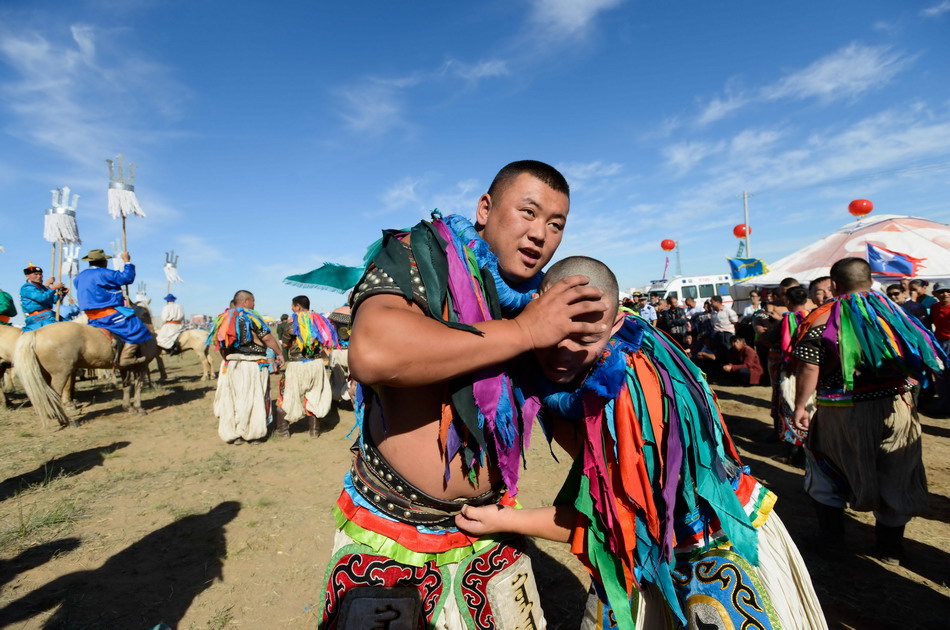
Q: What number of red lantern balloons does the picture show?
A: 3